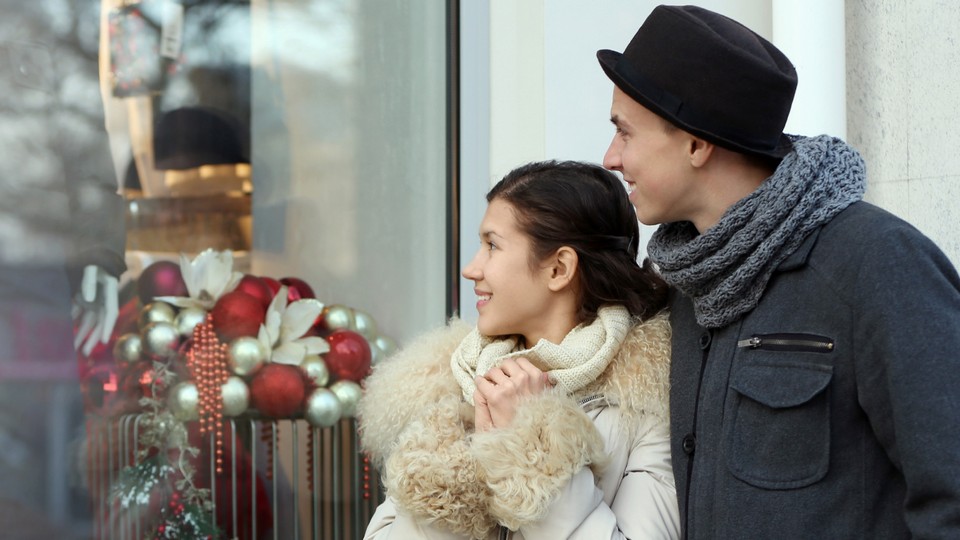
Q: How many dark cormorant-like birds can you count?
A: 0